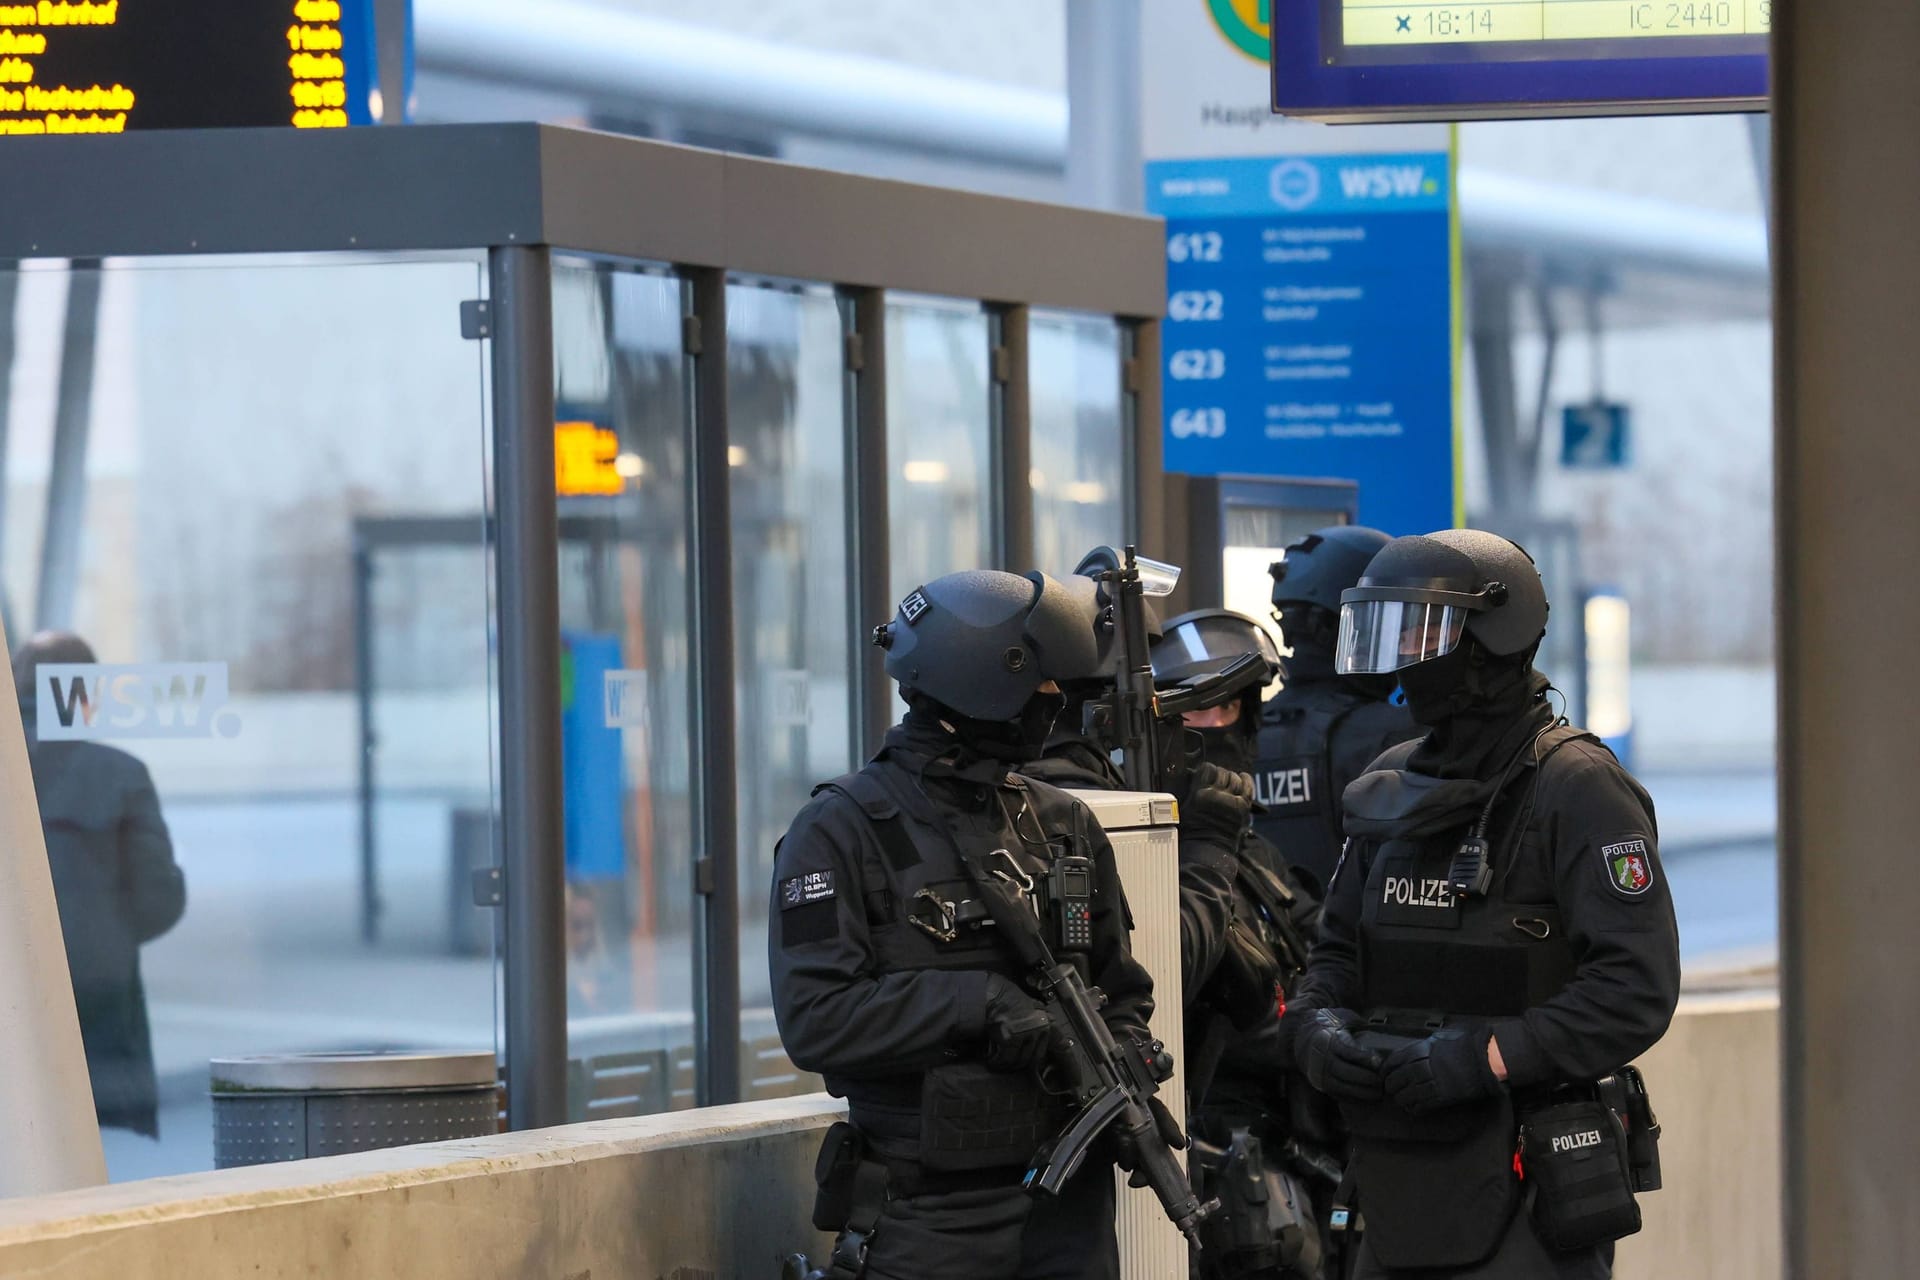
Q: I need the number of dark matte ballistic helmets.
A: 5